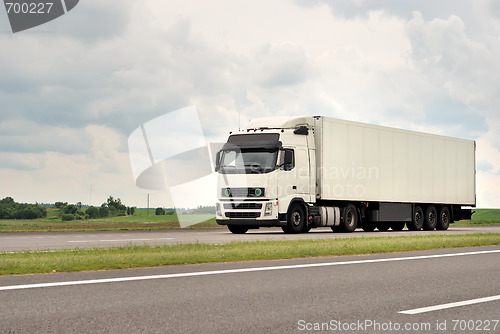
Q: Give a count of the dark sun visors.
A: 1